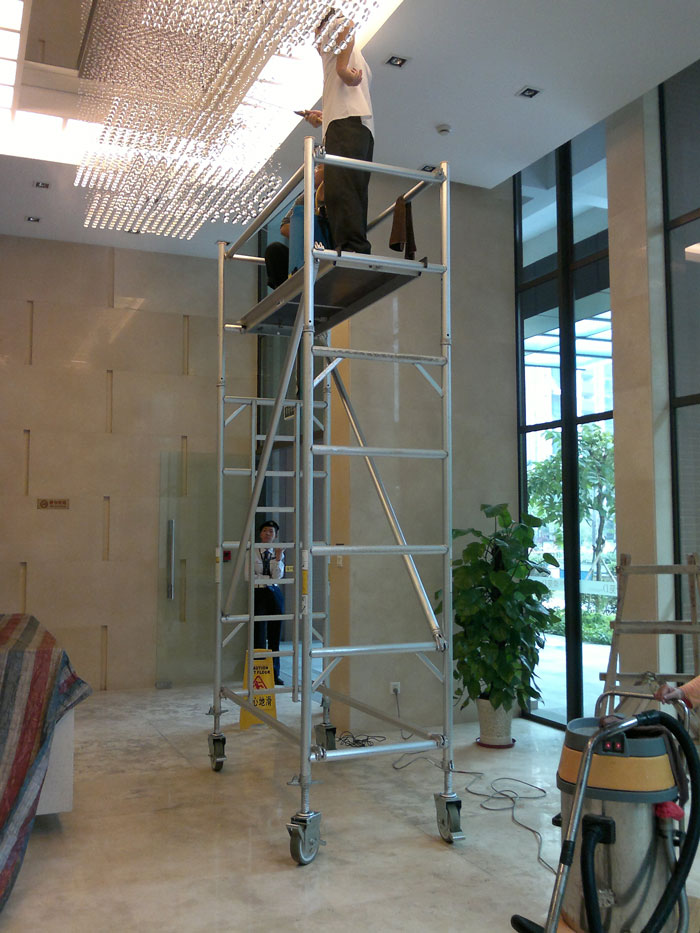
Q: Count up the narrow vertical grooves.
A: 10